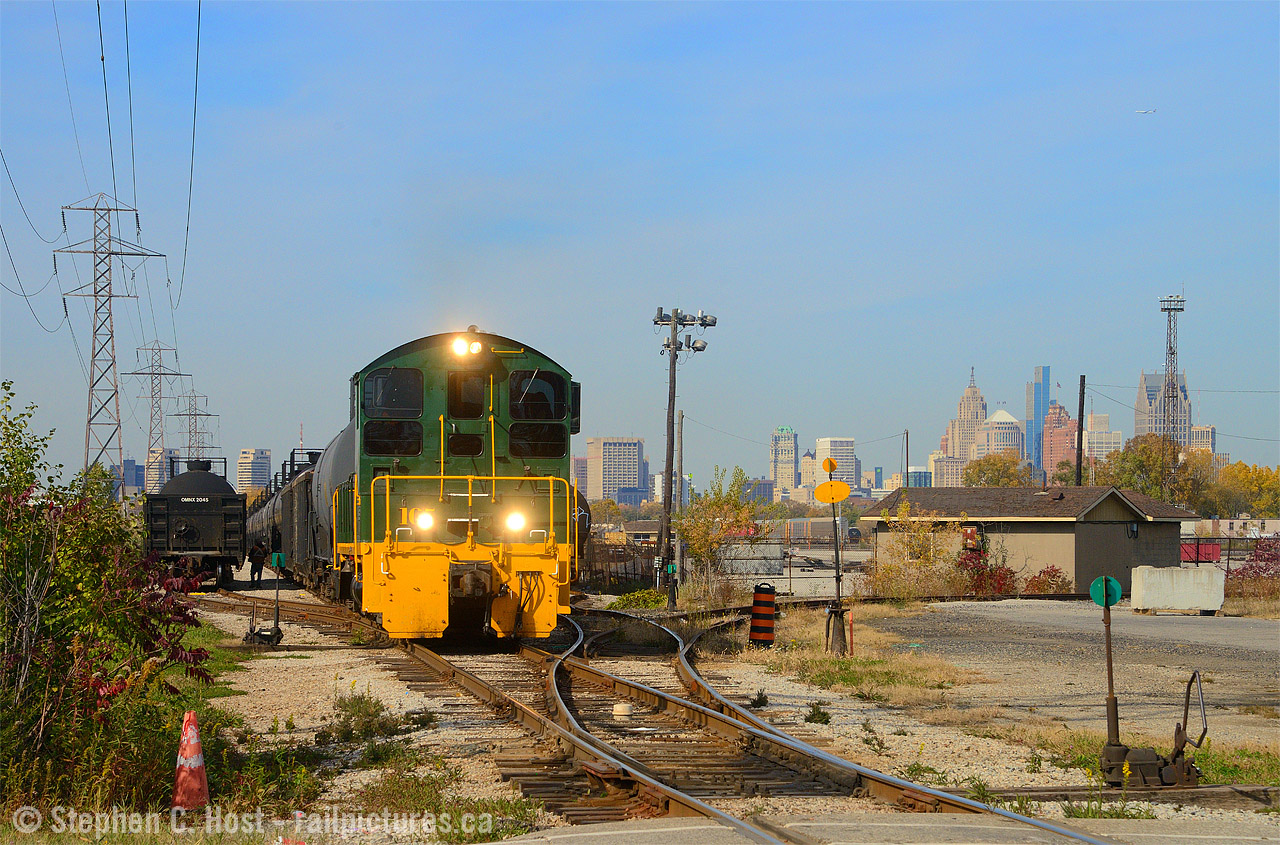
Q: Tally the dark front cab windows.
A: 6